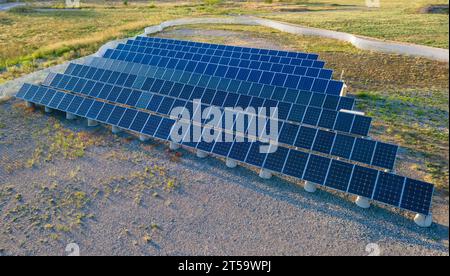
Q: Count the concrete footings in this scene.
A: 13